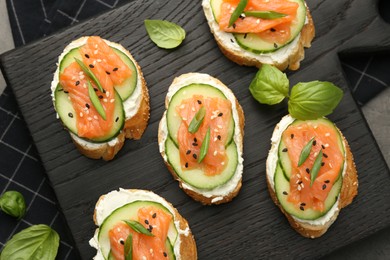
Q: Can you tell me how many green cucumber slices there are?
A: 10